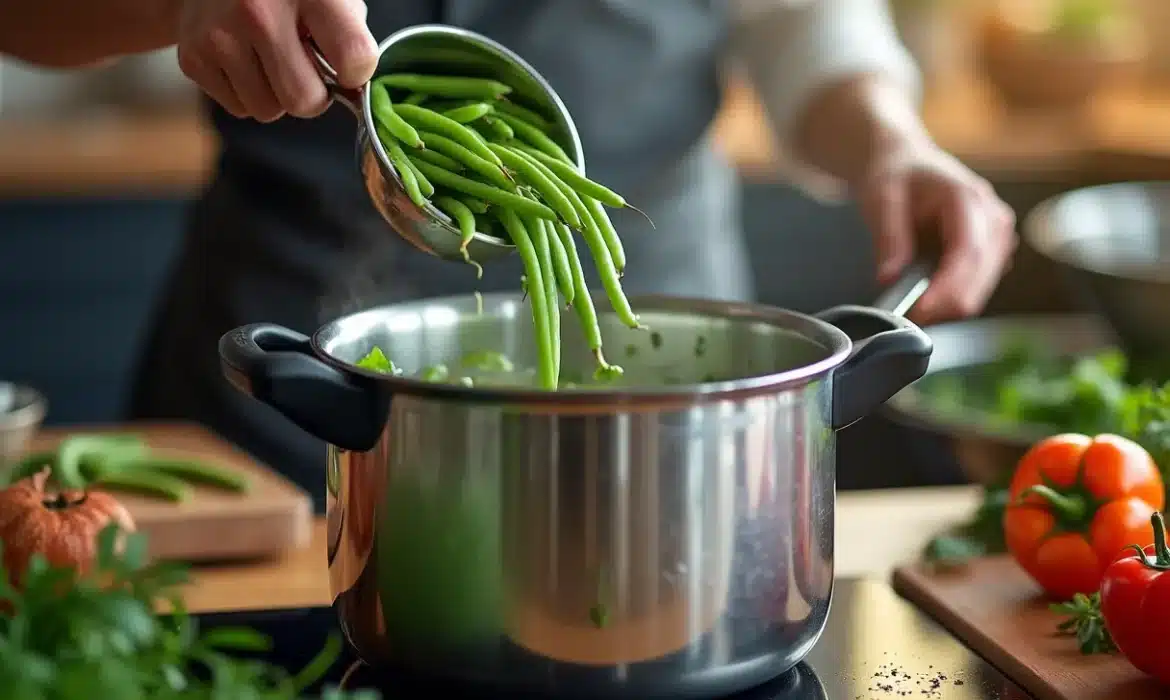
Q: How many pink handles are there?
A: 0